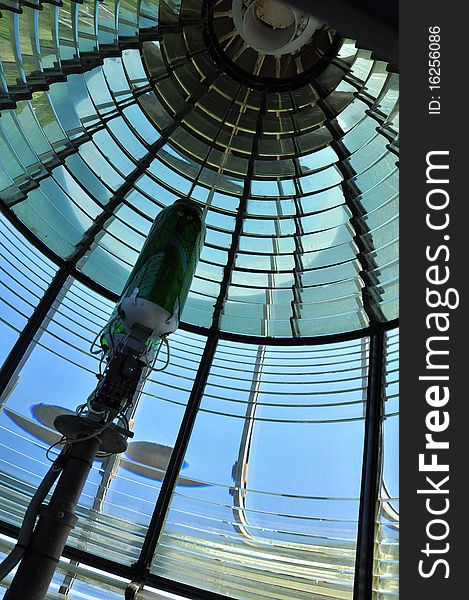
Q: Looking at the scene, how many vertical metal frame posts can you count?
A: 3